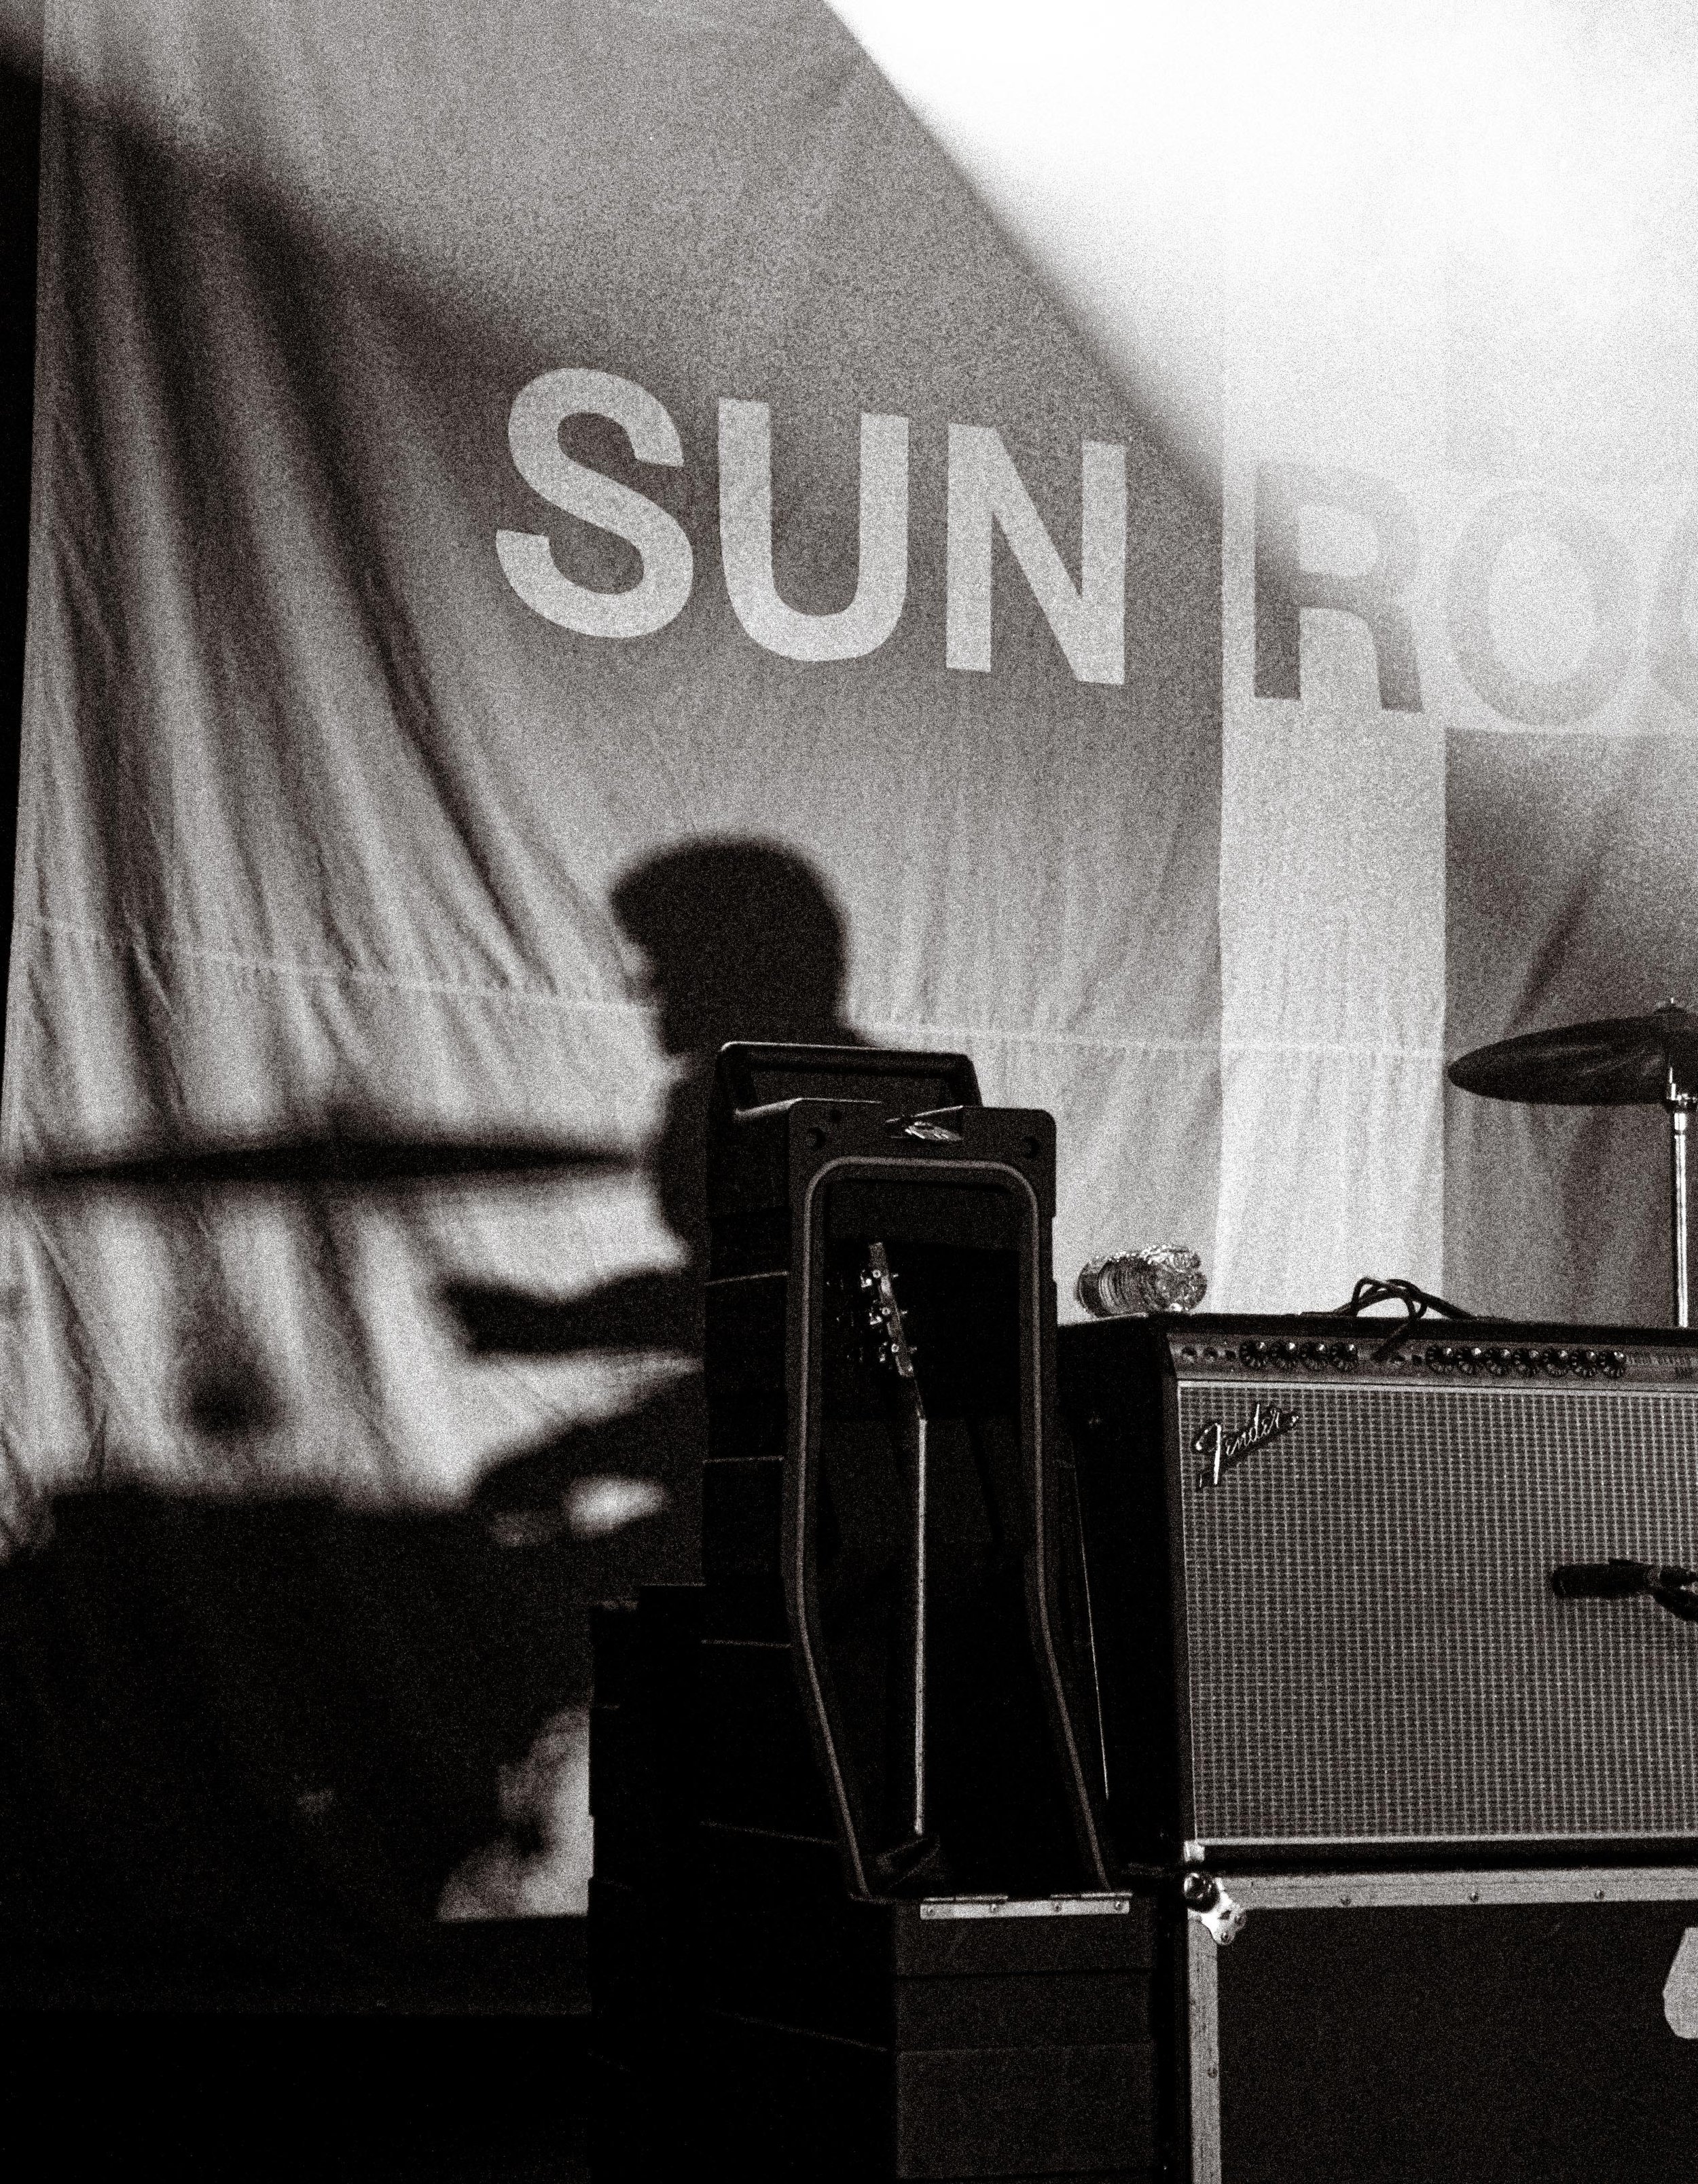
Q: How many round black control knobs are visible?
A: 11